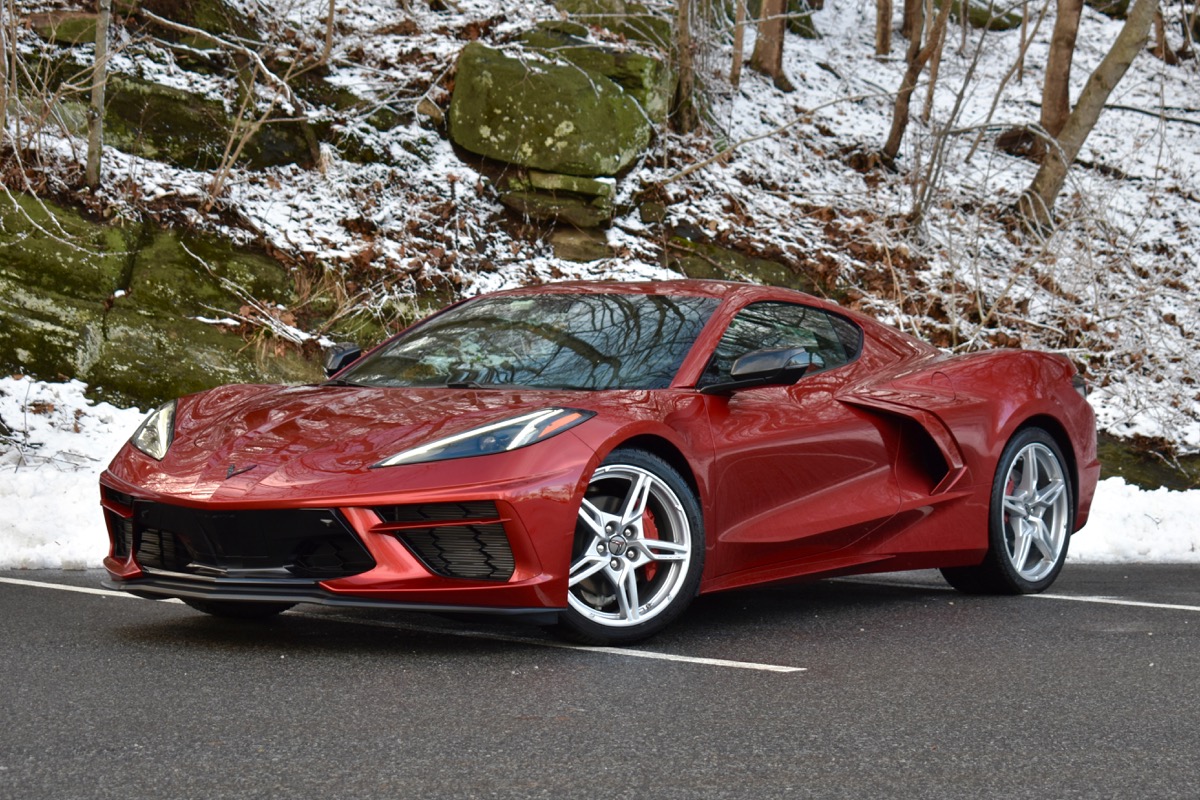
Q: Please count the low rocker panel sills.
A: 1